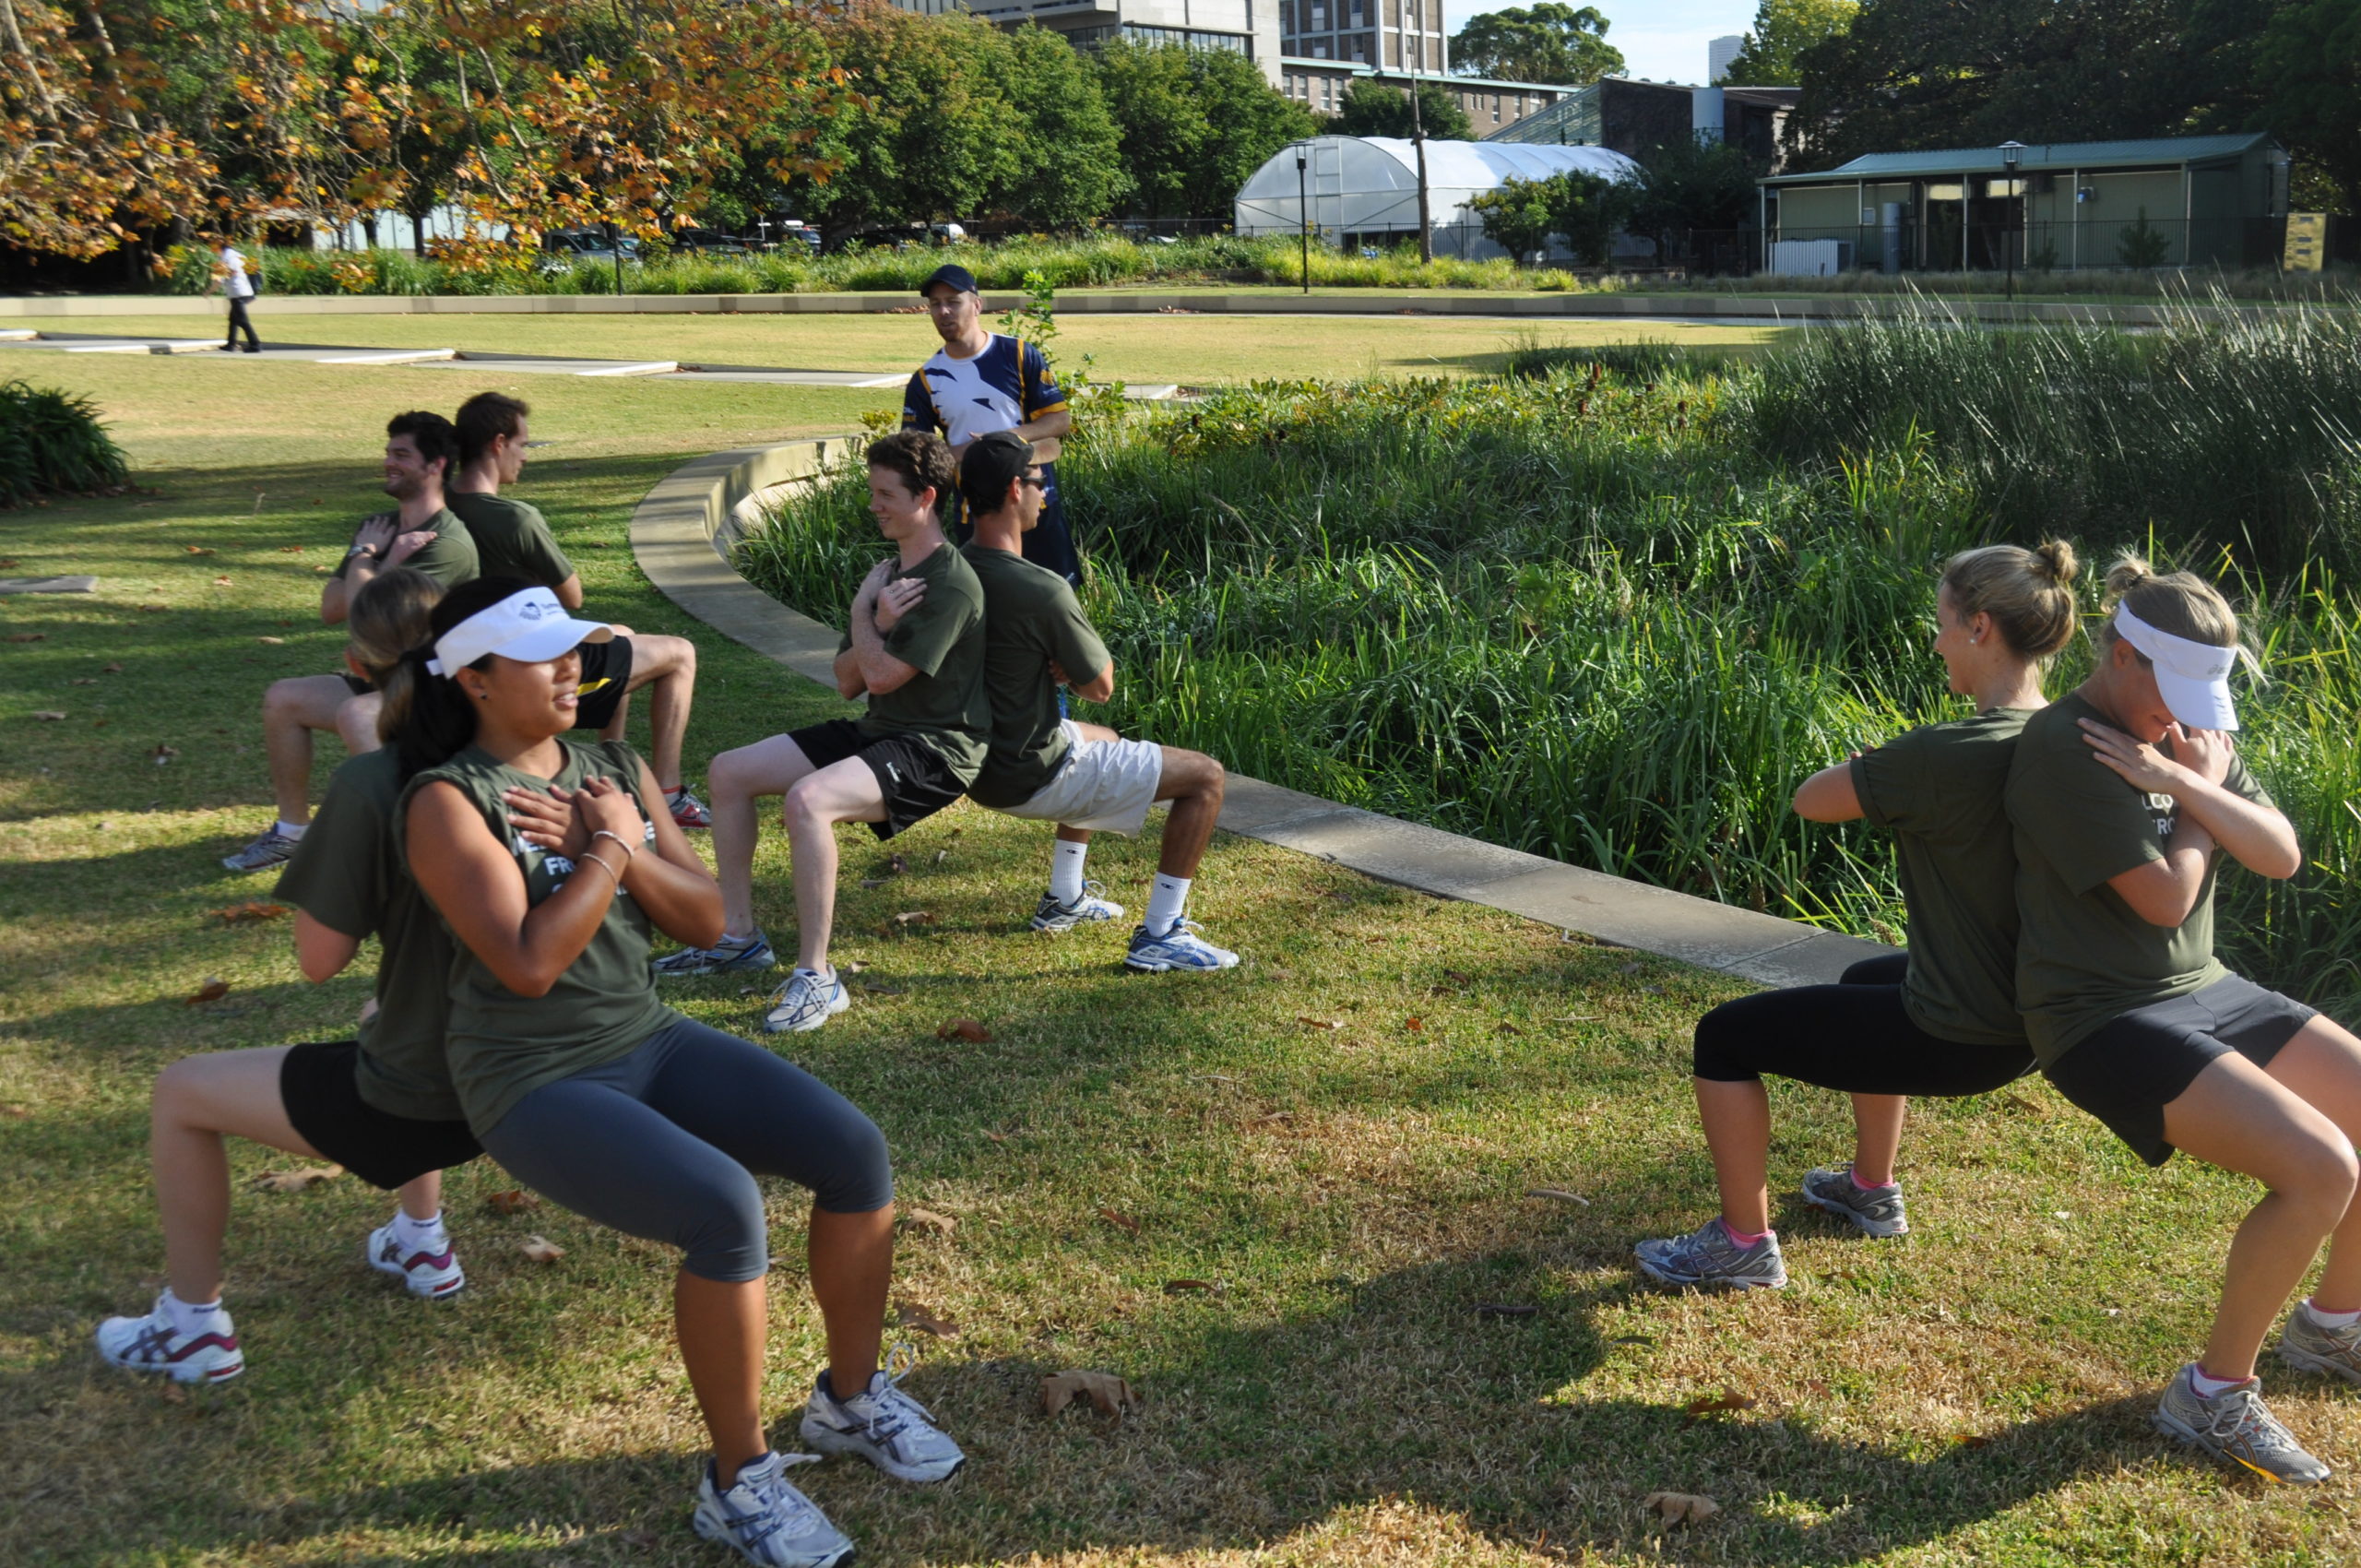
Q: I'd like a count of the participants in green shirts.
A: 8